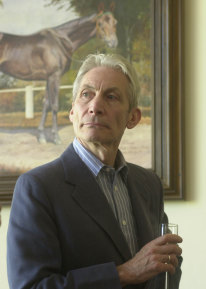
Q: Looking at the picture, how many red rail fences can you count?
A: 0